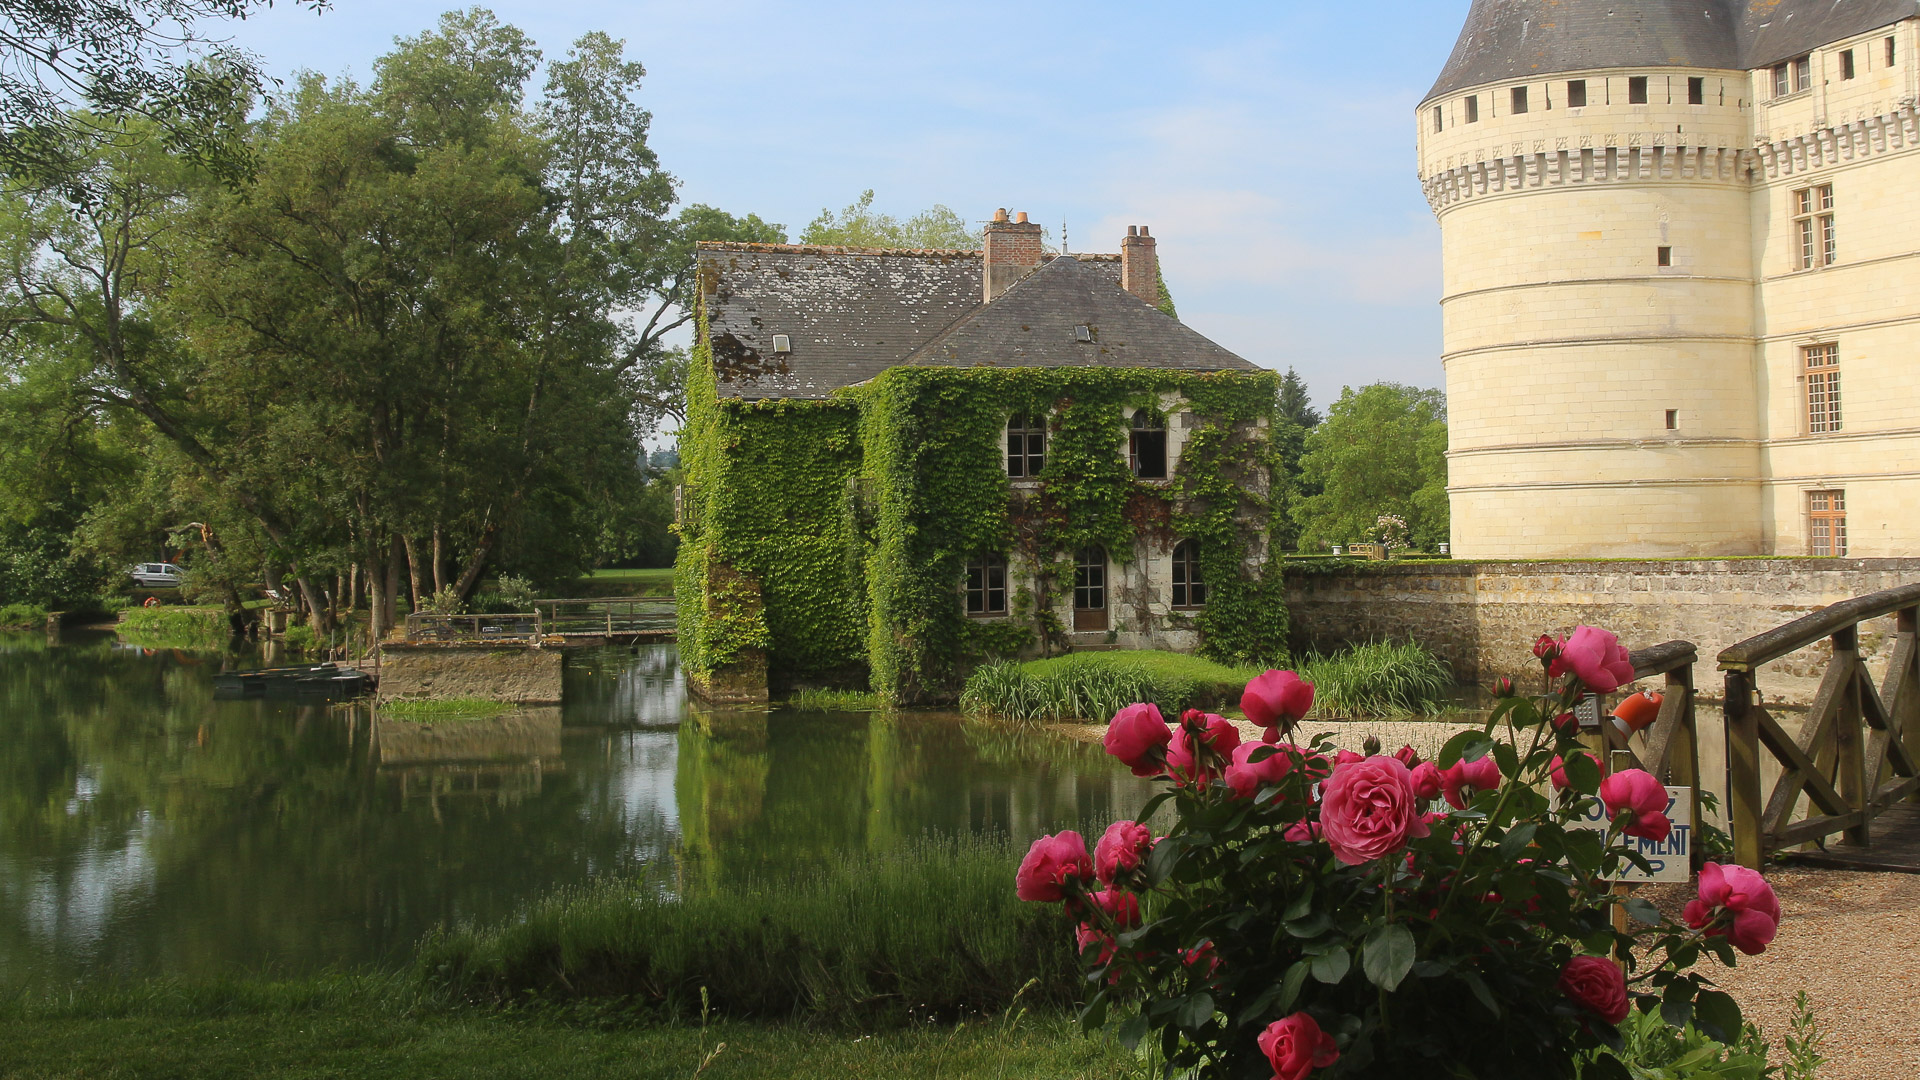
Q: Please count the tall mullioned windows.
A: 3